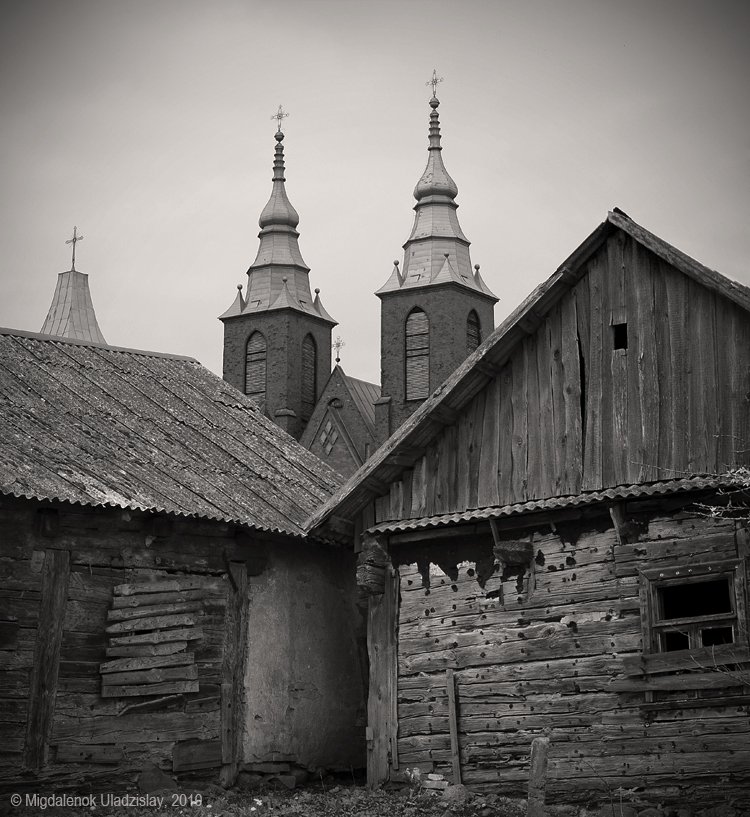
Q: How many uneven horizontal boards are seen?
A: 9